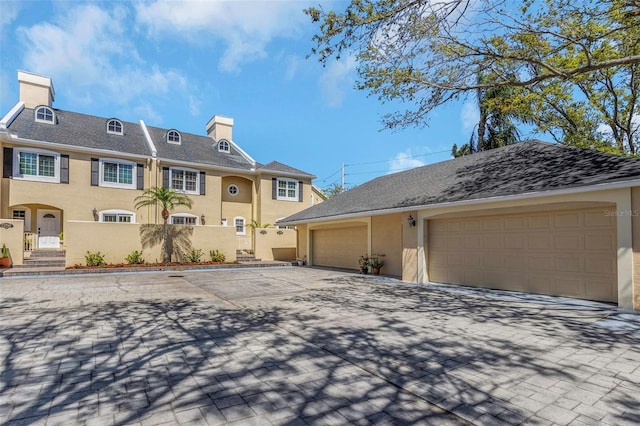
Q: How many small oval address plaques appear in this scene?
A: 3